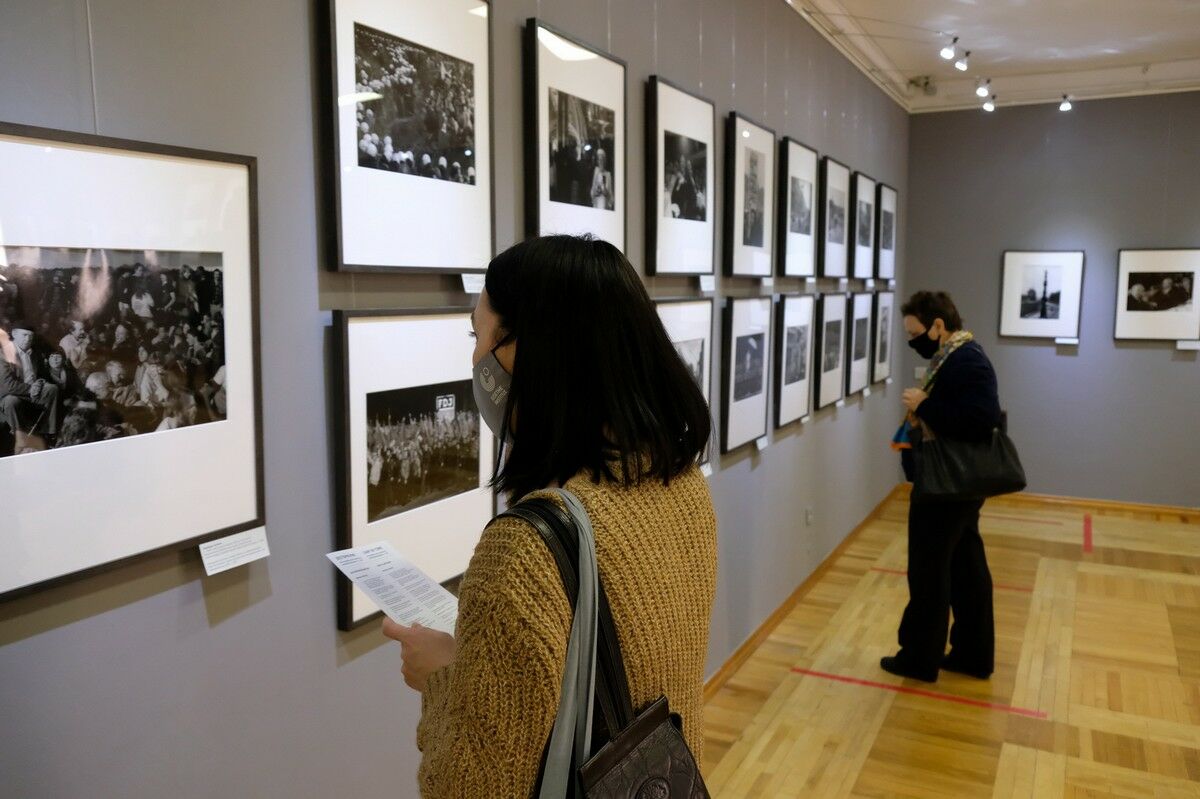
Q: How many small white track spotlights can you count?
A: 5